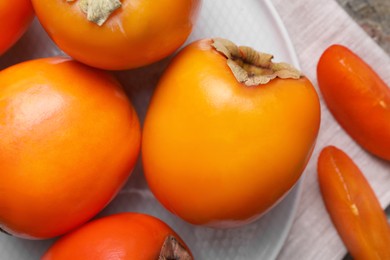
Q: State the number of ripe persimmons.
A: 5